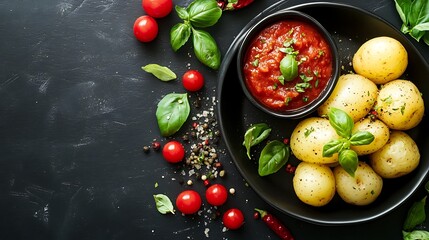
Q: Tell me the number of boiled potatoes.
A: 8